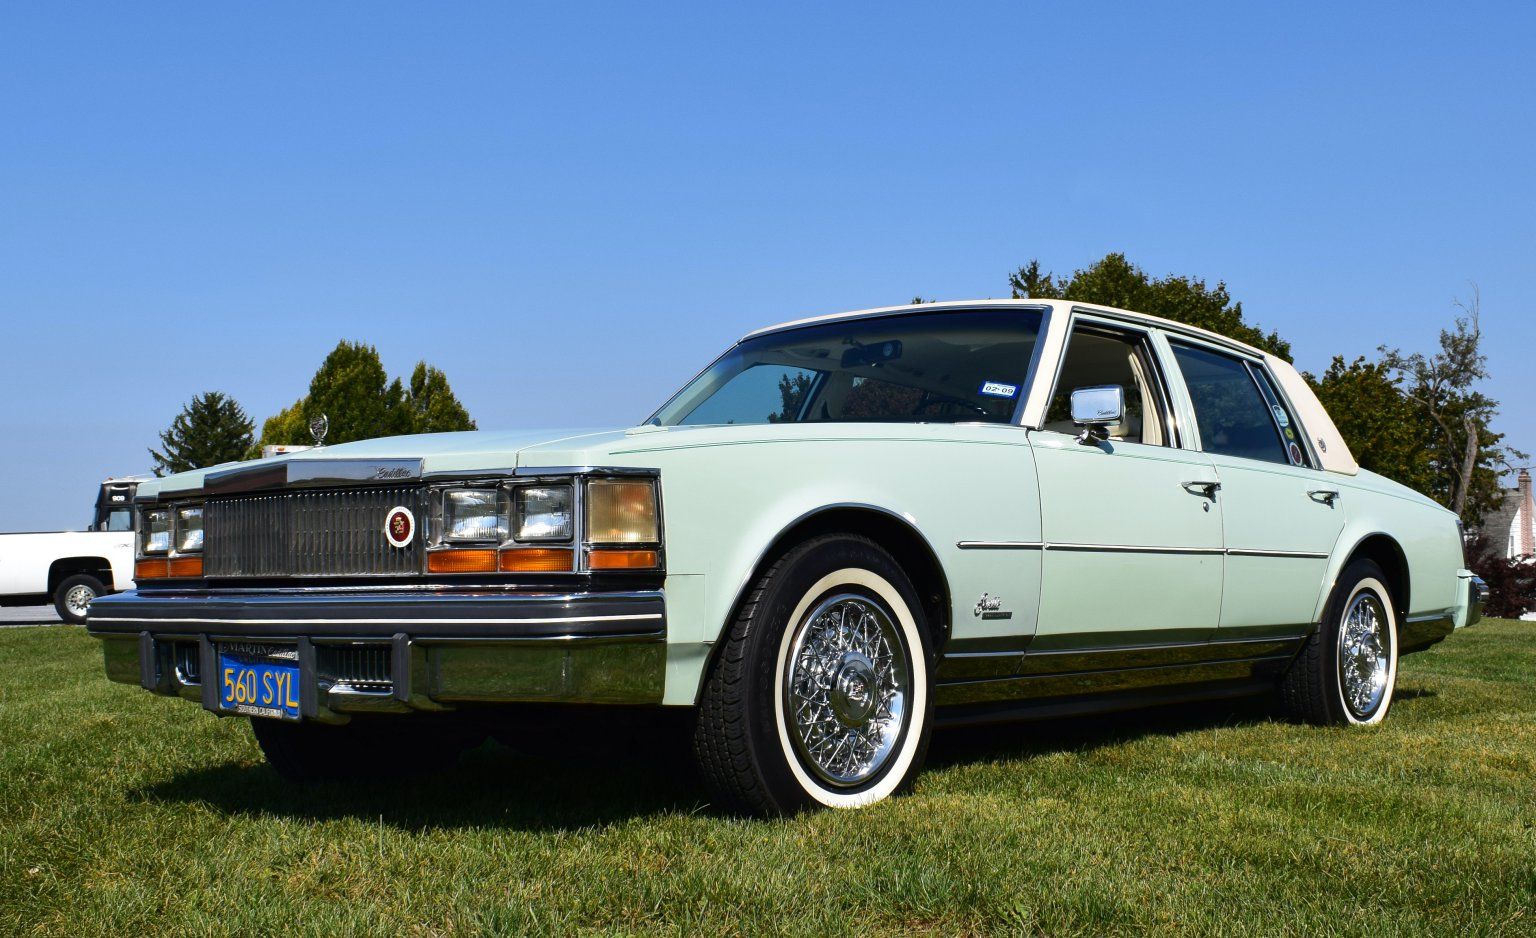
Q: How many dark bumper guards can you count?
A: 4